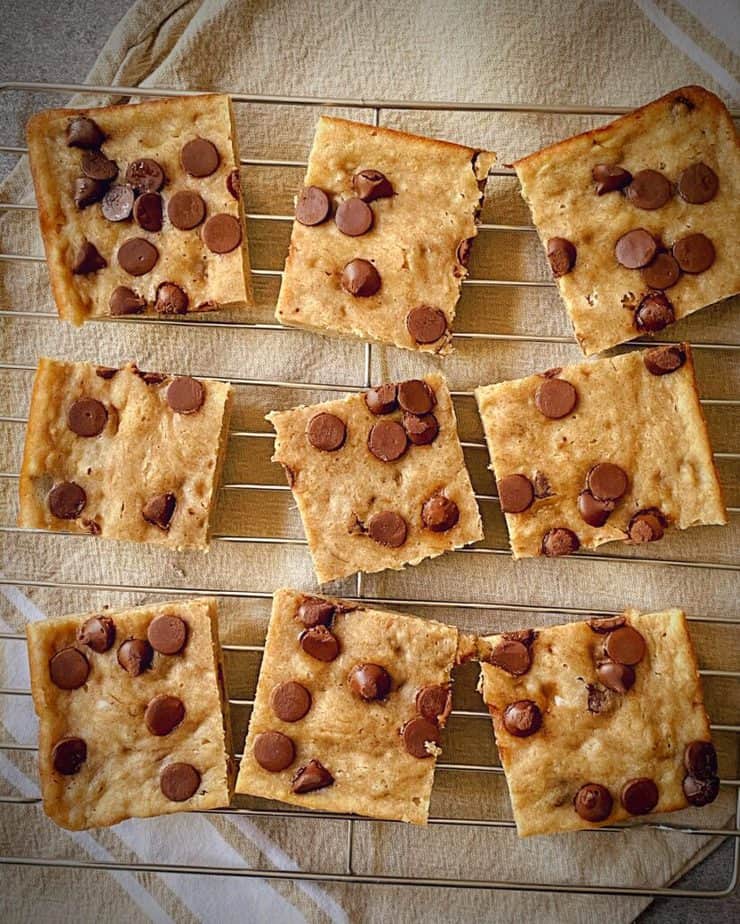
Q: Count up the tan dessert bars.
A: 9